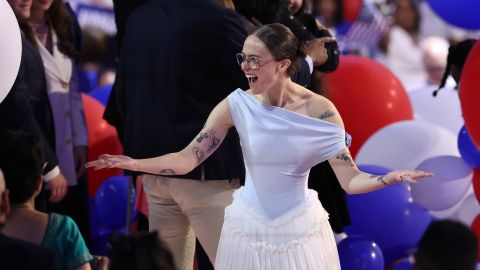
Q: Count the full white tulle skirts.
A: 1